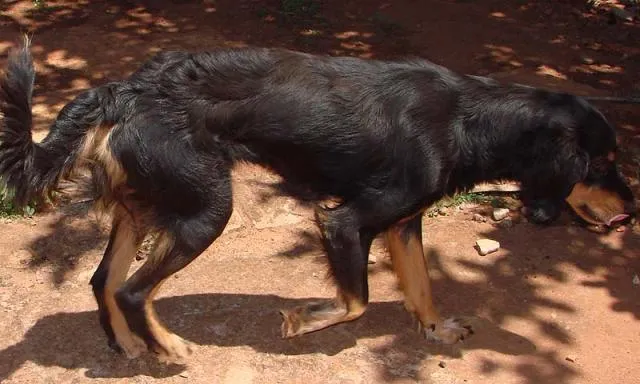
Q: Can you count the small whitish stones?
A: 2